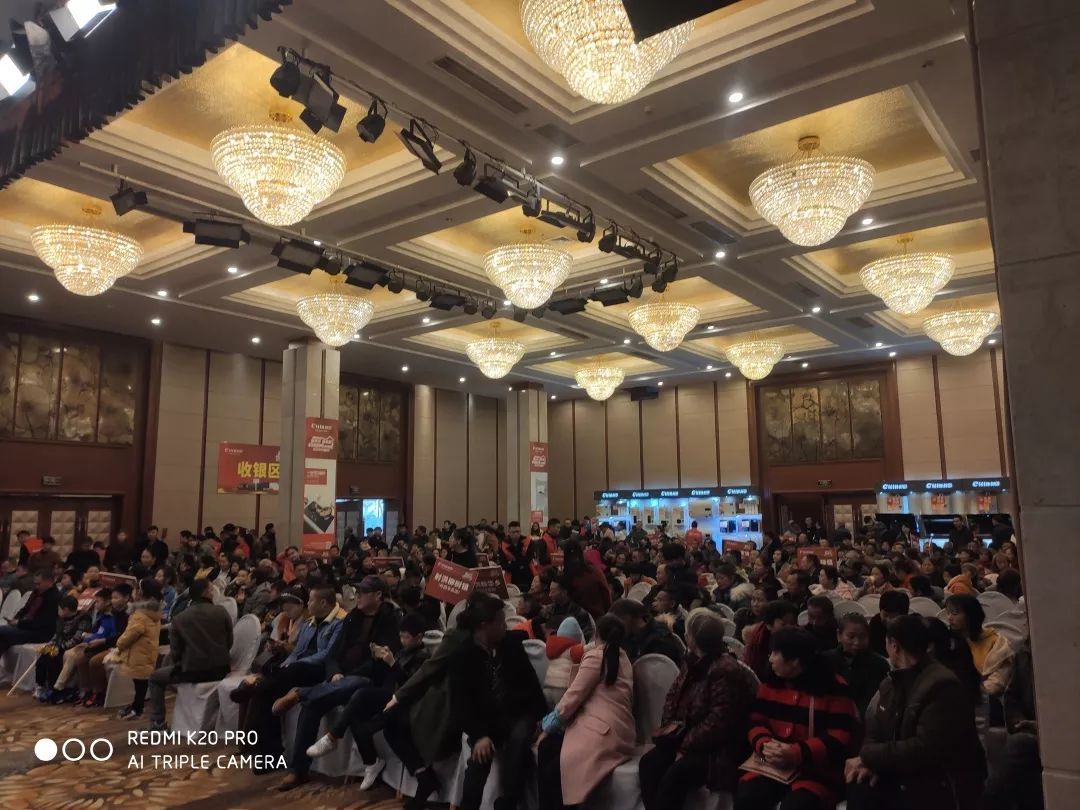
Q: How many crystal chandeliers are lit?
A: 12